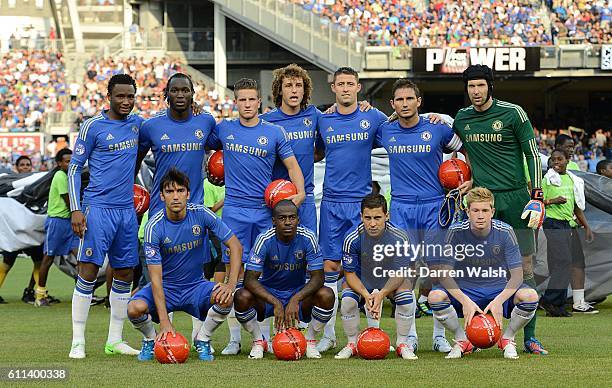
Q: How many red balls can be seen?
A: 8